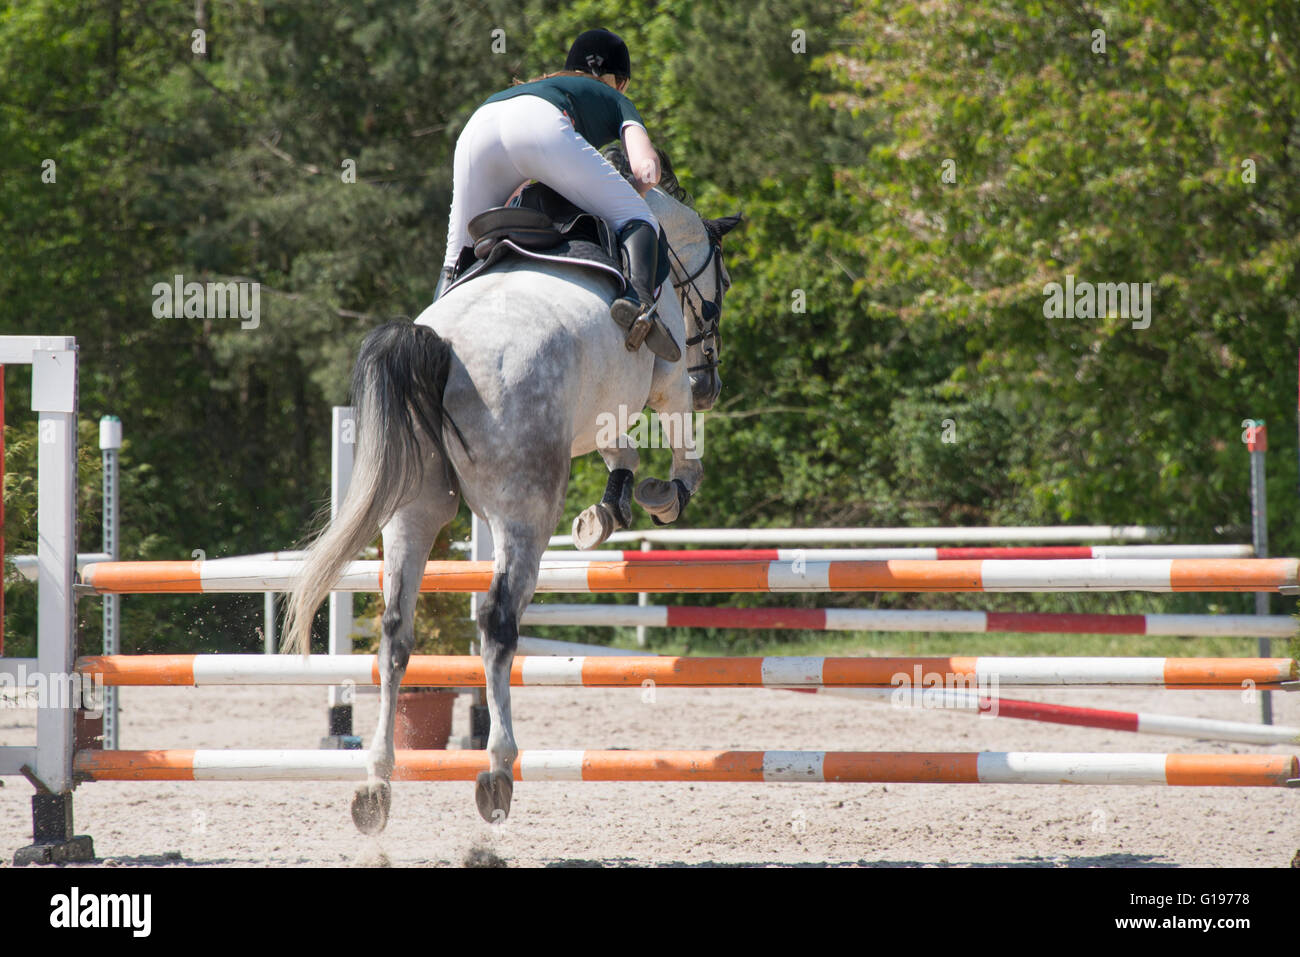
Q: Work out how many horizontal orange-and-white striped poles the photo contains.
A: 3